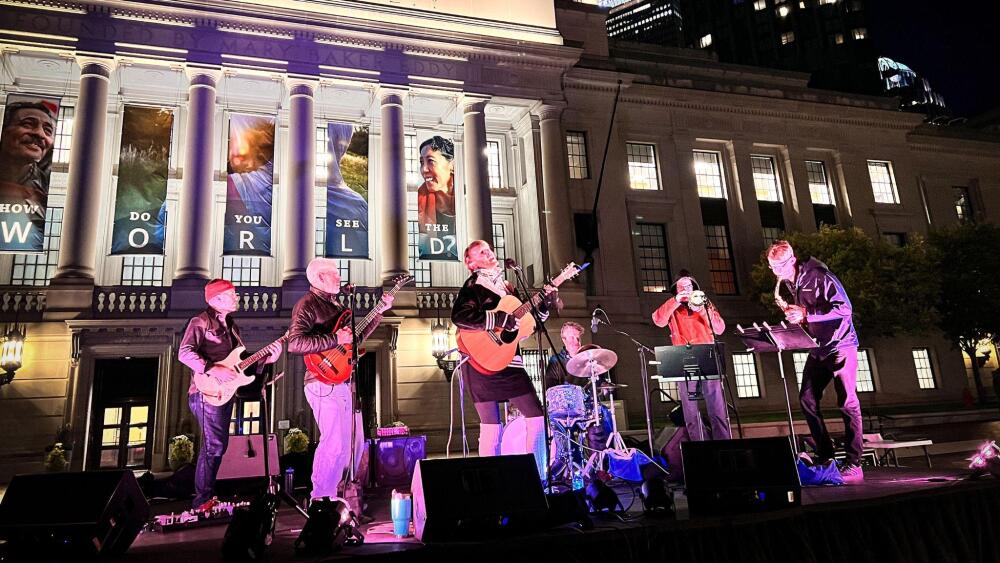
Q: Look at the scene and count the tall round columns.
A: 6